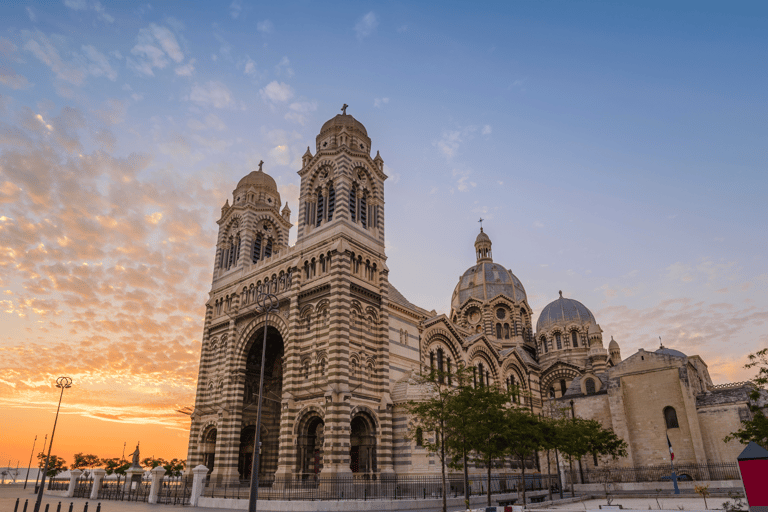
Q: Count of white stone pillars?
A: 4